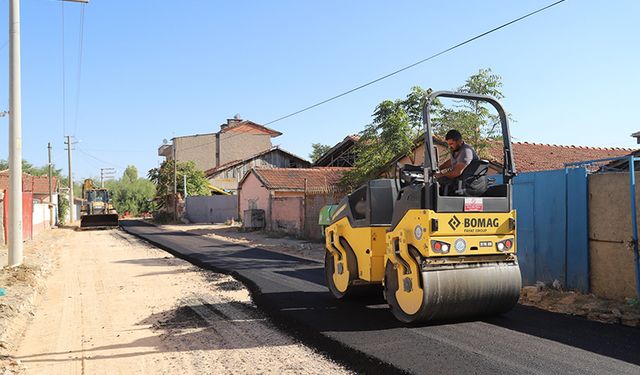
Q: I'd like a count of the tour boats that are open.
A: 0